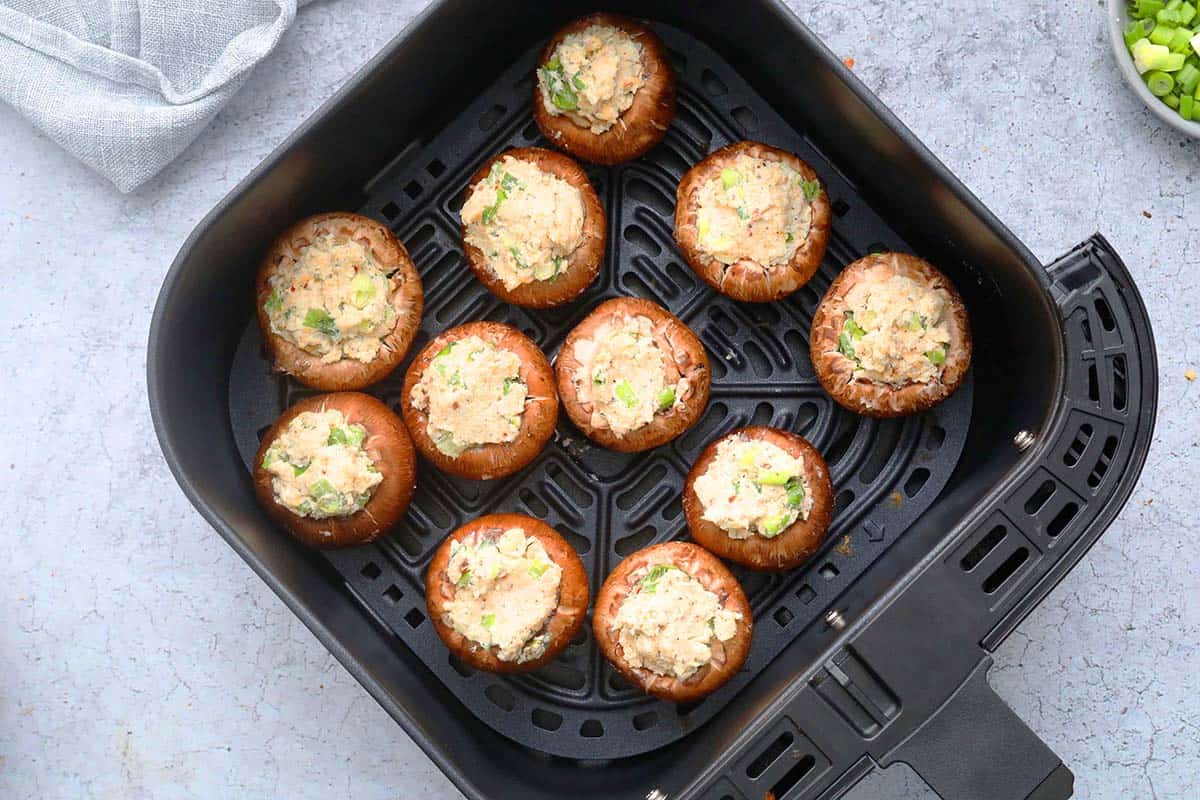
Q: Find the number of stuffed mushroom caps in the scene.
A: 11